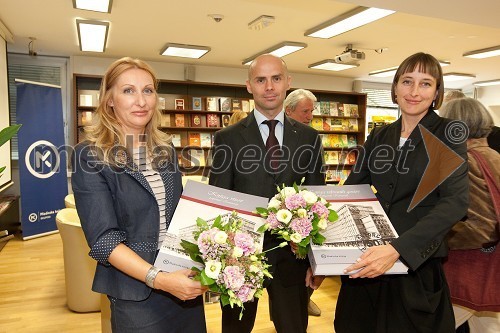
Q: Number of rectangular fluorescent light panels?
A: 10